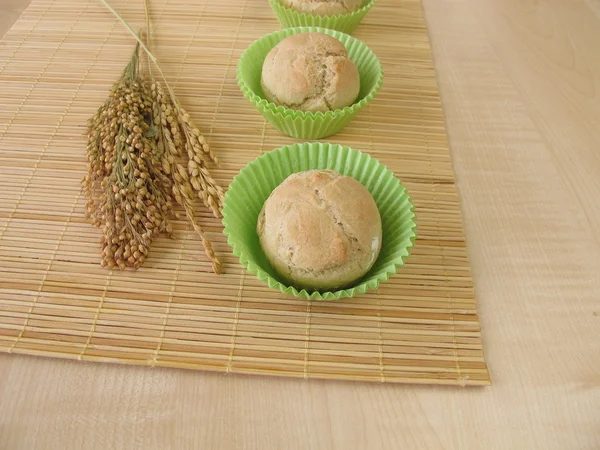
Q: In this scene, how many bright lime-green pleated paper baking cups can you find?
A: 3